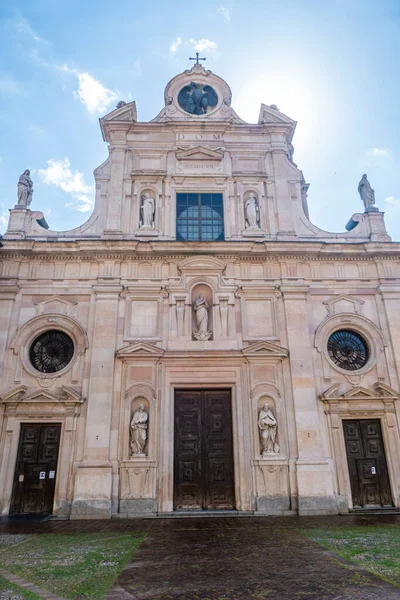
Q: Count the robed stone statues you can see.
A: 7